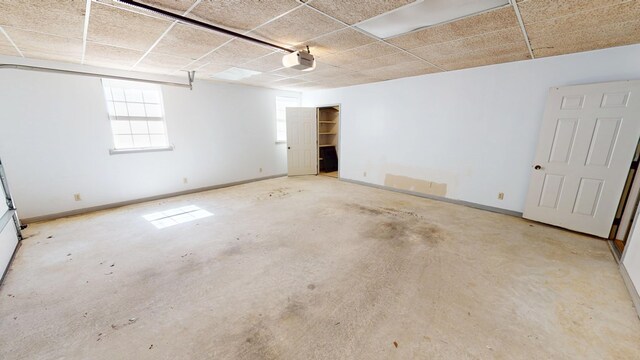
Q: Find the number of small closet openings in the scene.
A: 1